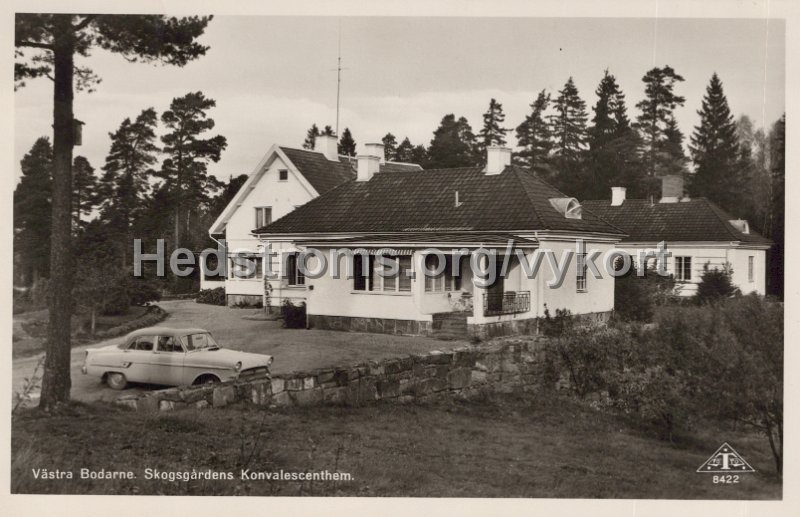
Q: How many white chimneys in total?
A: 5